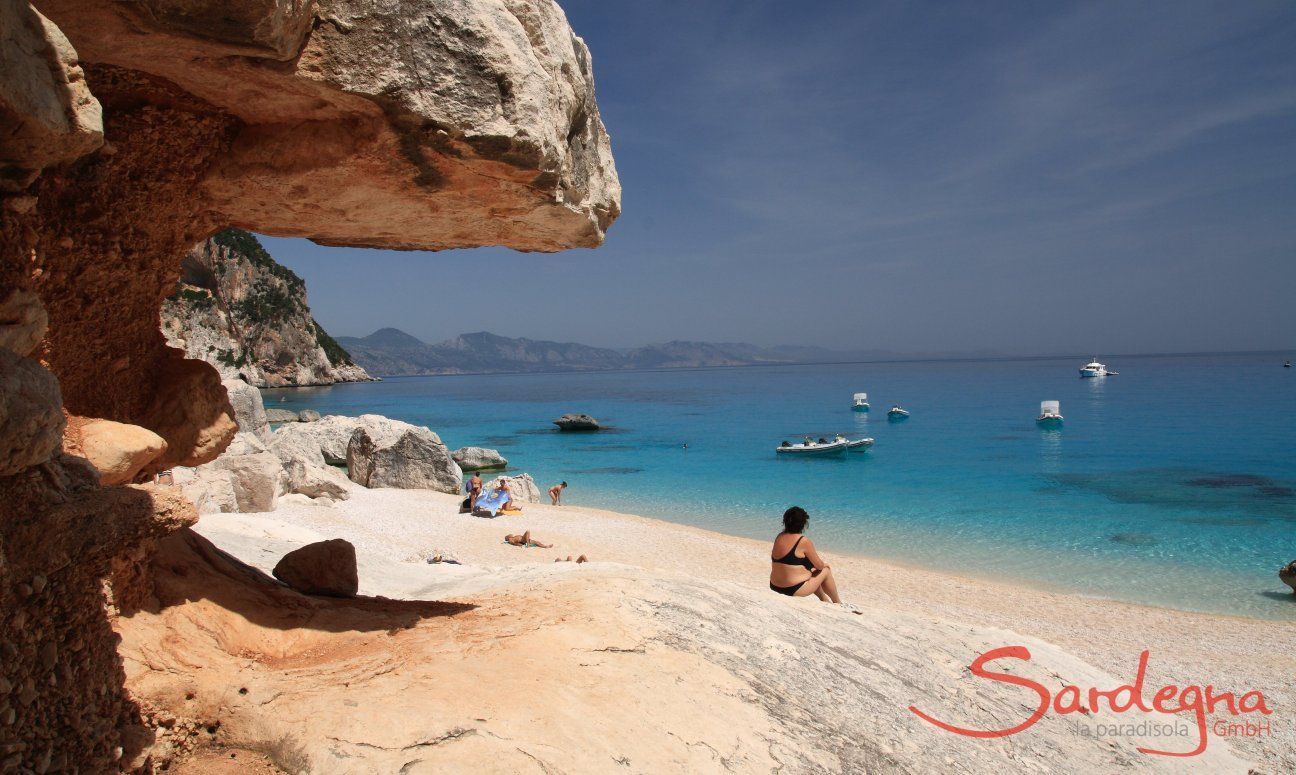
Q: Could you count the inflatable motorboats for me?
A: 2